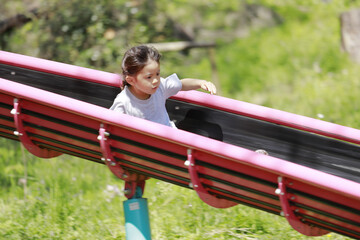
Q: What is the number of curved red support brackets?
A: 4